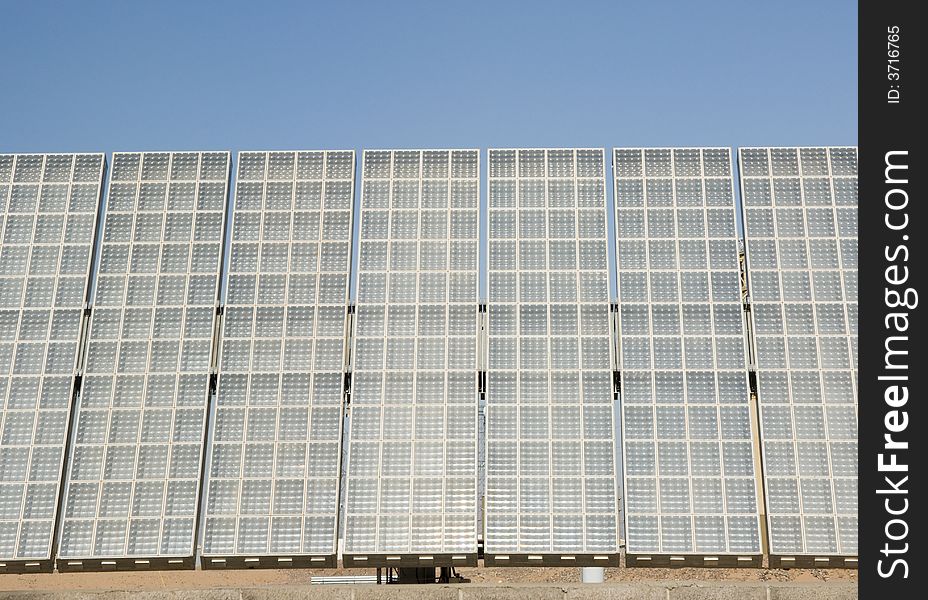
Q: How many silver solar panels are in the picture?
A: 7